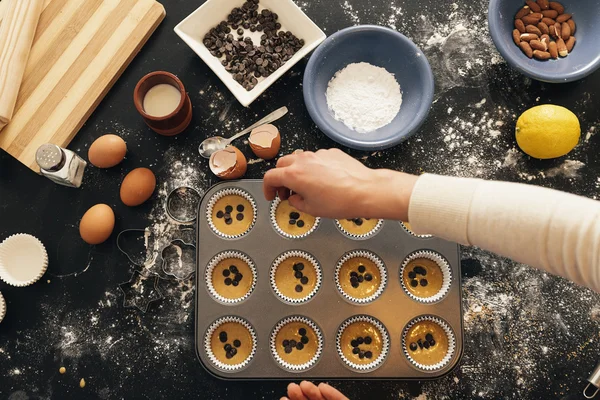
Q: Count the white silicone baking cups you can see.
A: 14